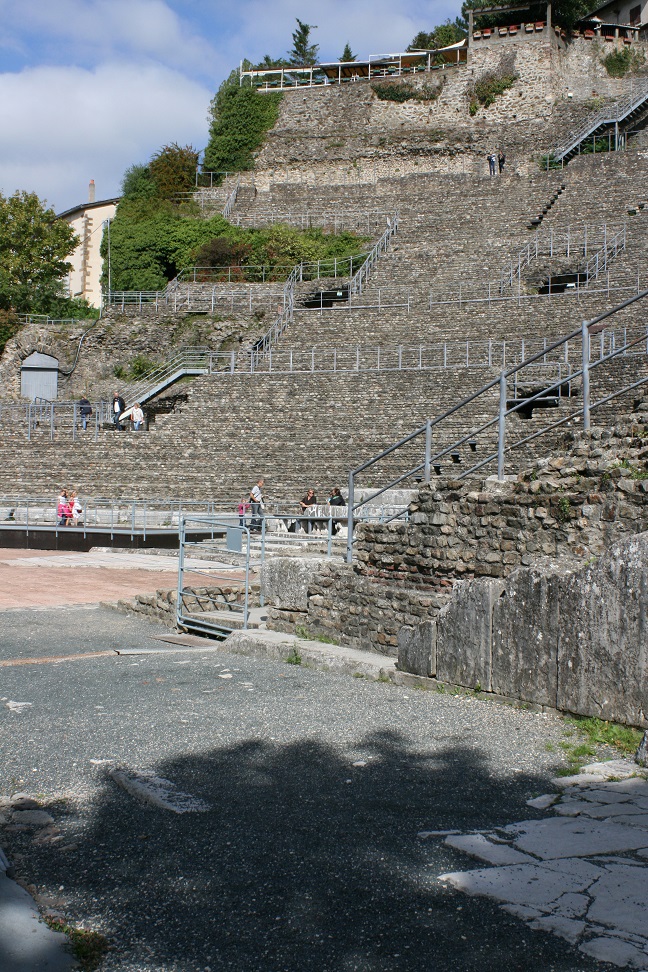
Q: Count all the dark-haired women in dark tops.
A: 2